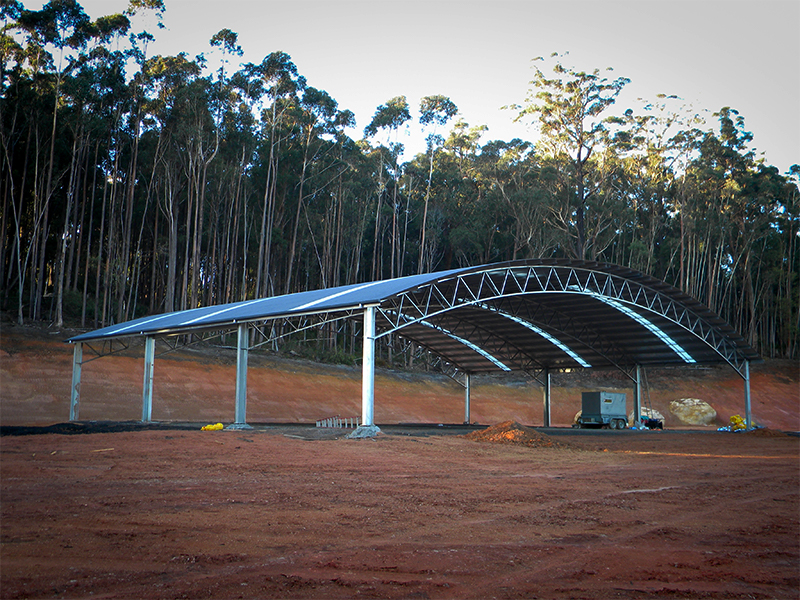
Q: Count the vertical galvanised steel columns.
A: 8